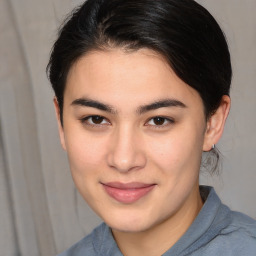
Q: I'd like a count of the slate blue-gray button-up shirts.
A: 1